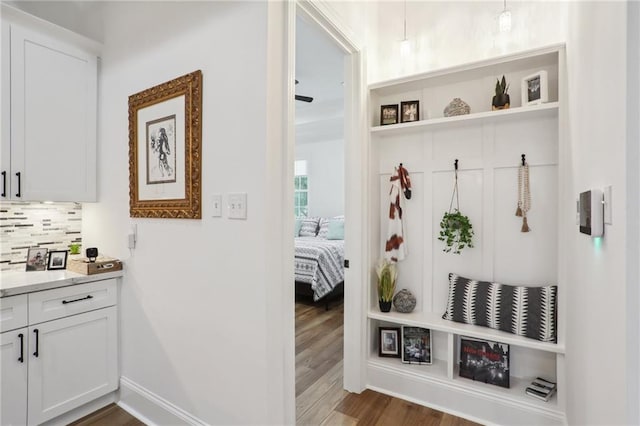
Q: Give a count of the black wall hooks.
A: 3